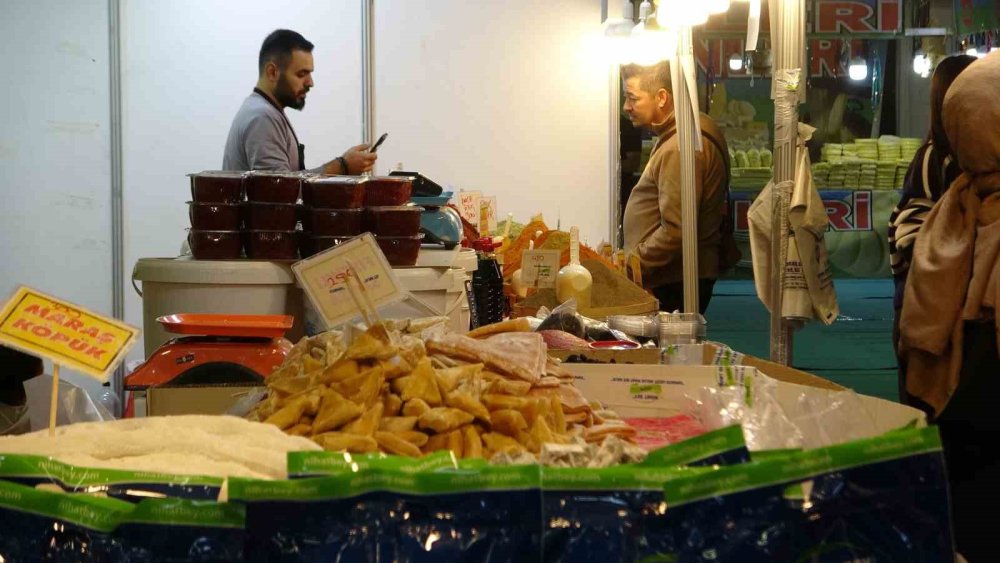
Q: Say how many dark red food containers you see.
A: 12